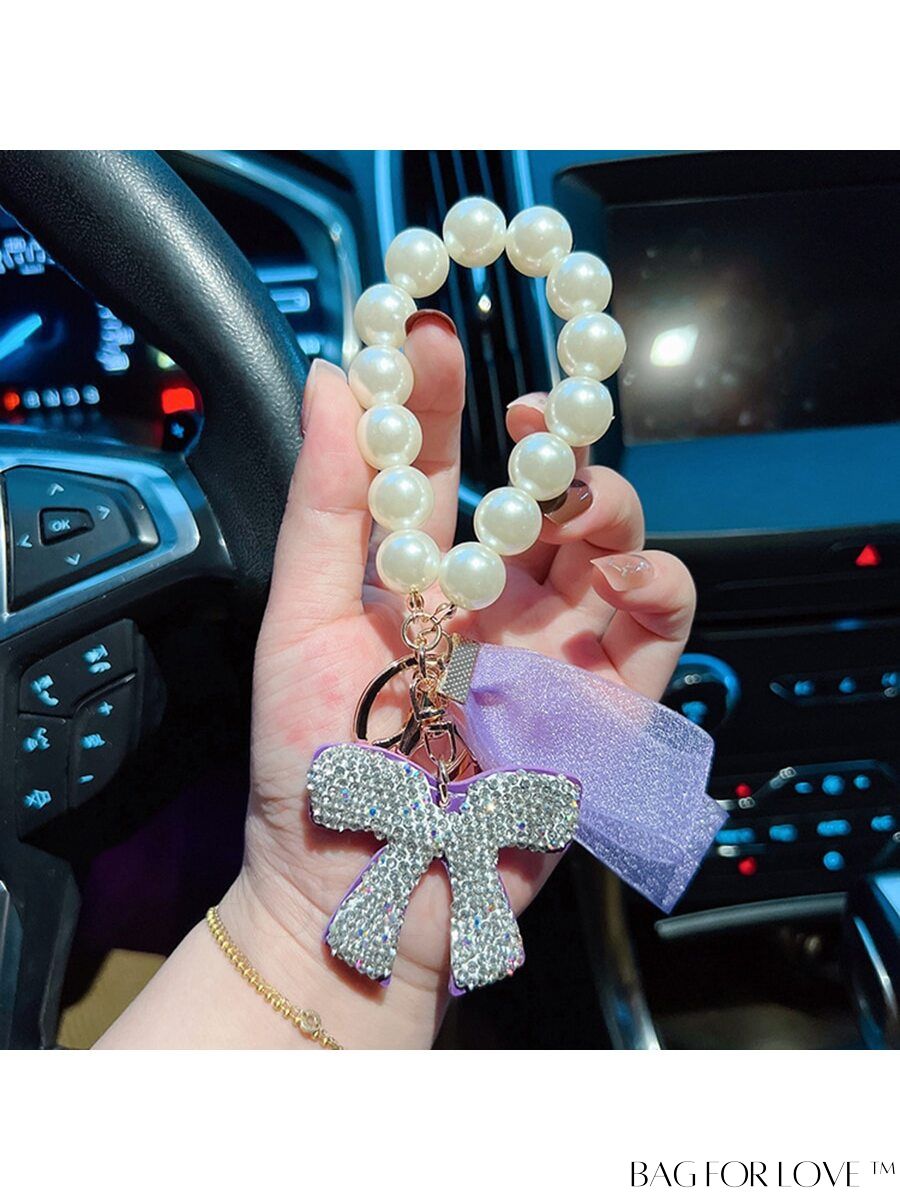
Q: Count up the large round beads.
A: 14